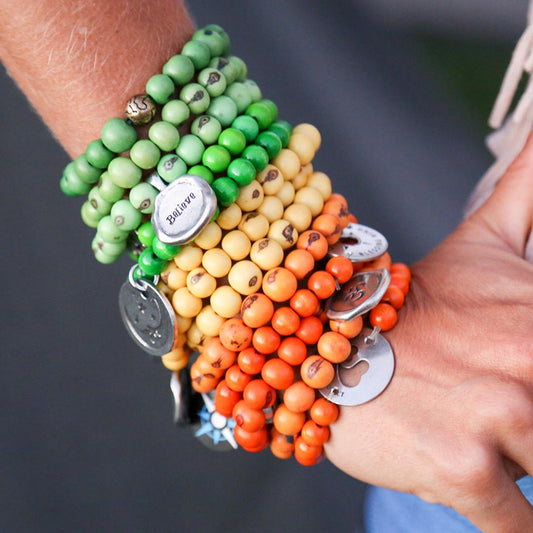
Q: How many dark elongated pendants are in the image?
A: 1